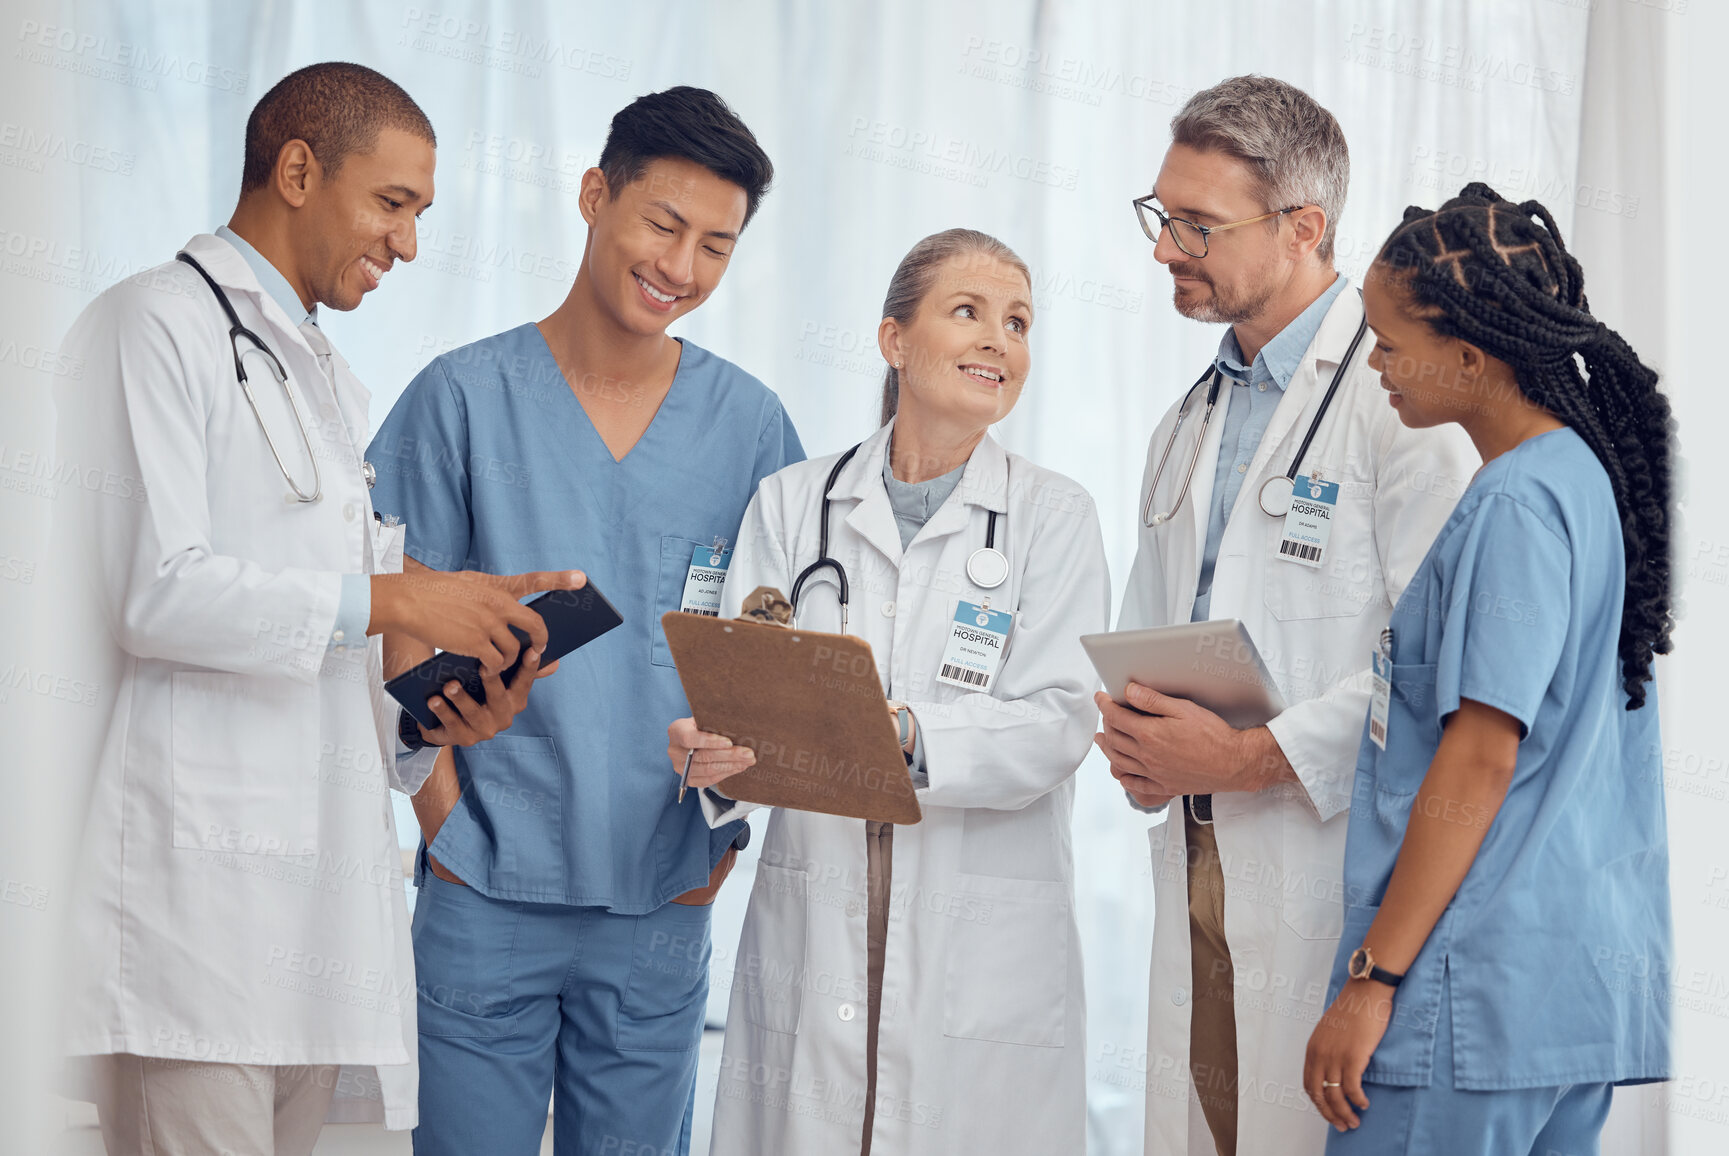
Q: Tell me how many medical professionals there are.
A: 5